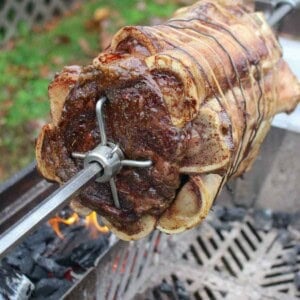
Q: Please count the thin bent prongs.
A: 4